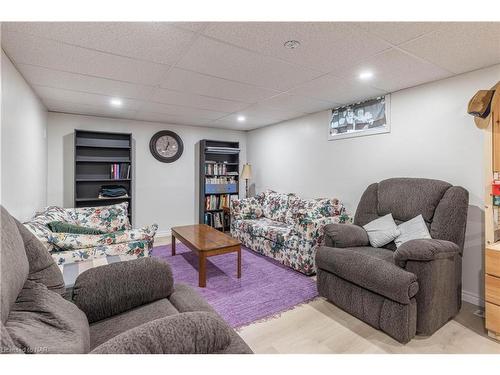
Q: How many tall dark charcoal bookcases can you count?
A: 2